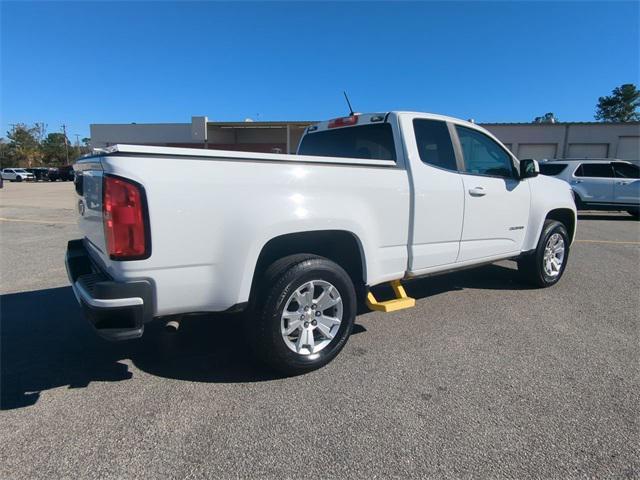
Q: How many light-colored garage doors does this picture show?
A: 3